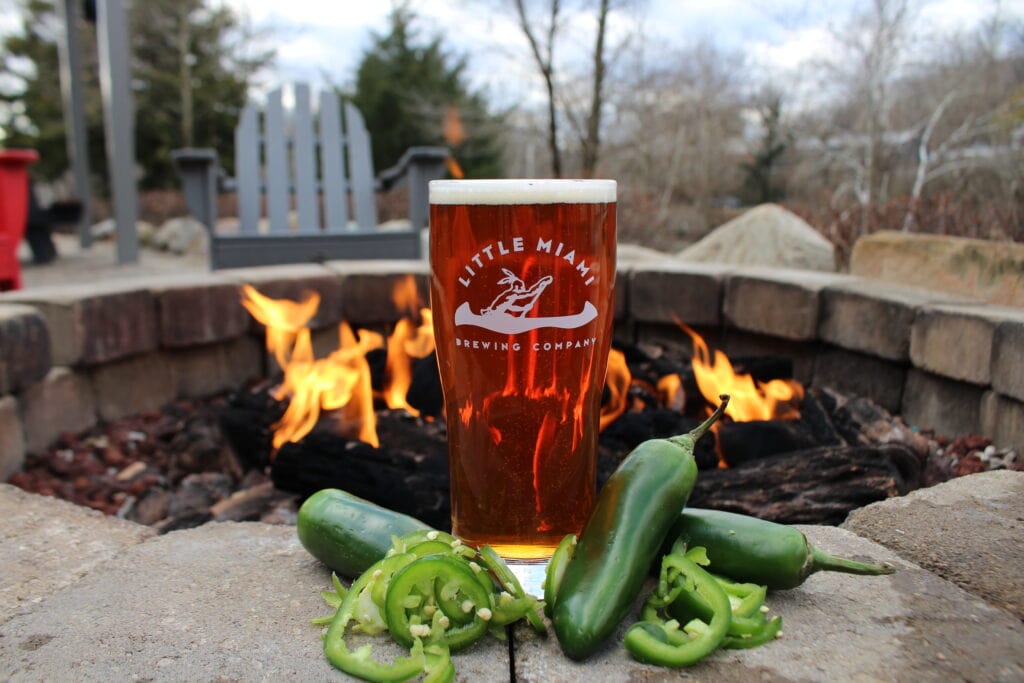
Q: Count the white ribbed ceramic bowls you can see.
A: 0